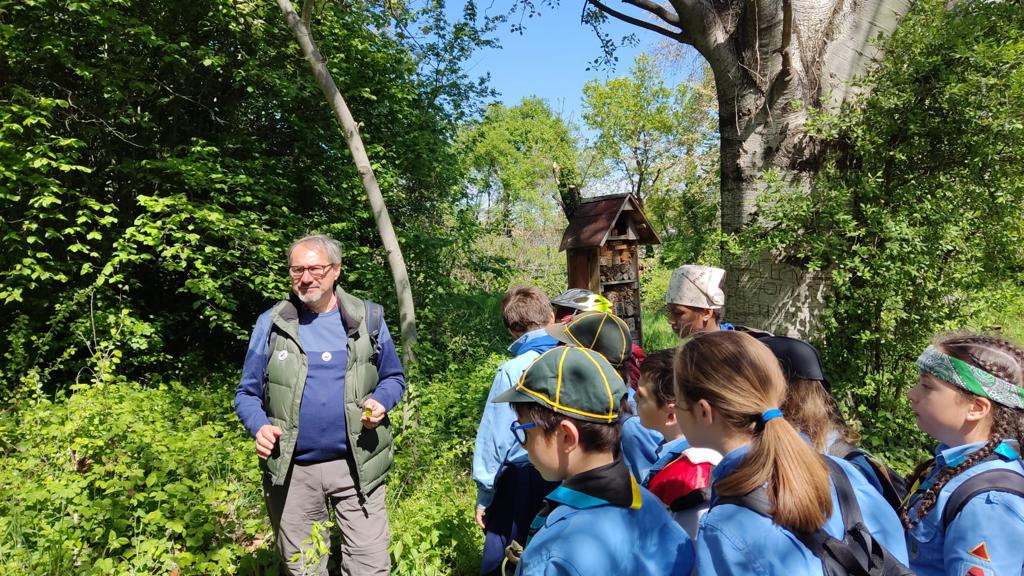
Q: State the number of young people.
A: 9